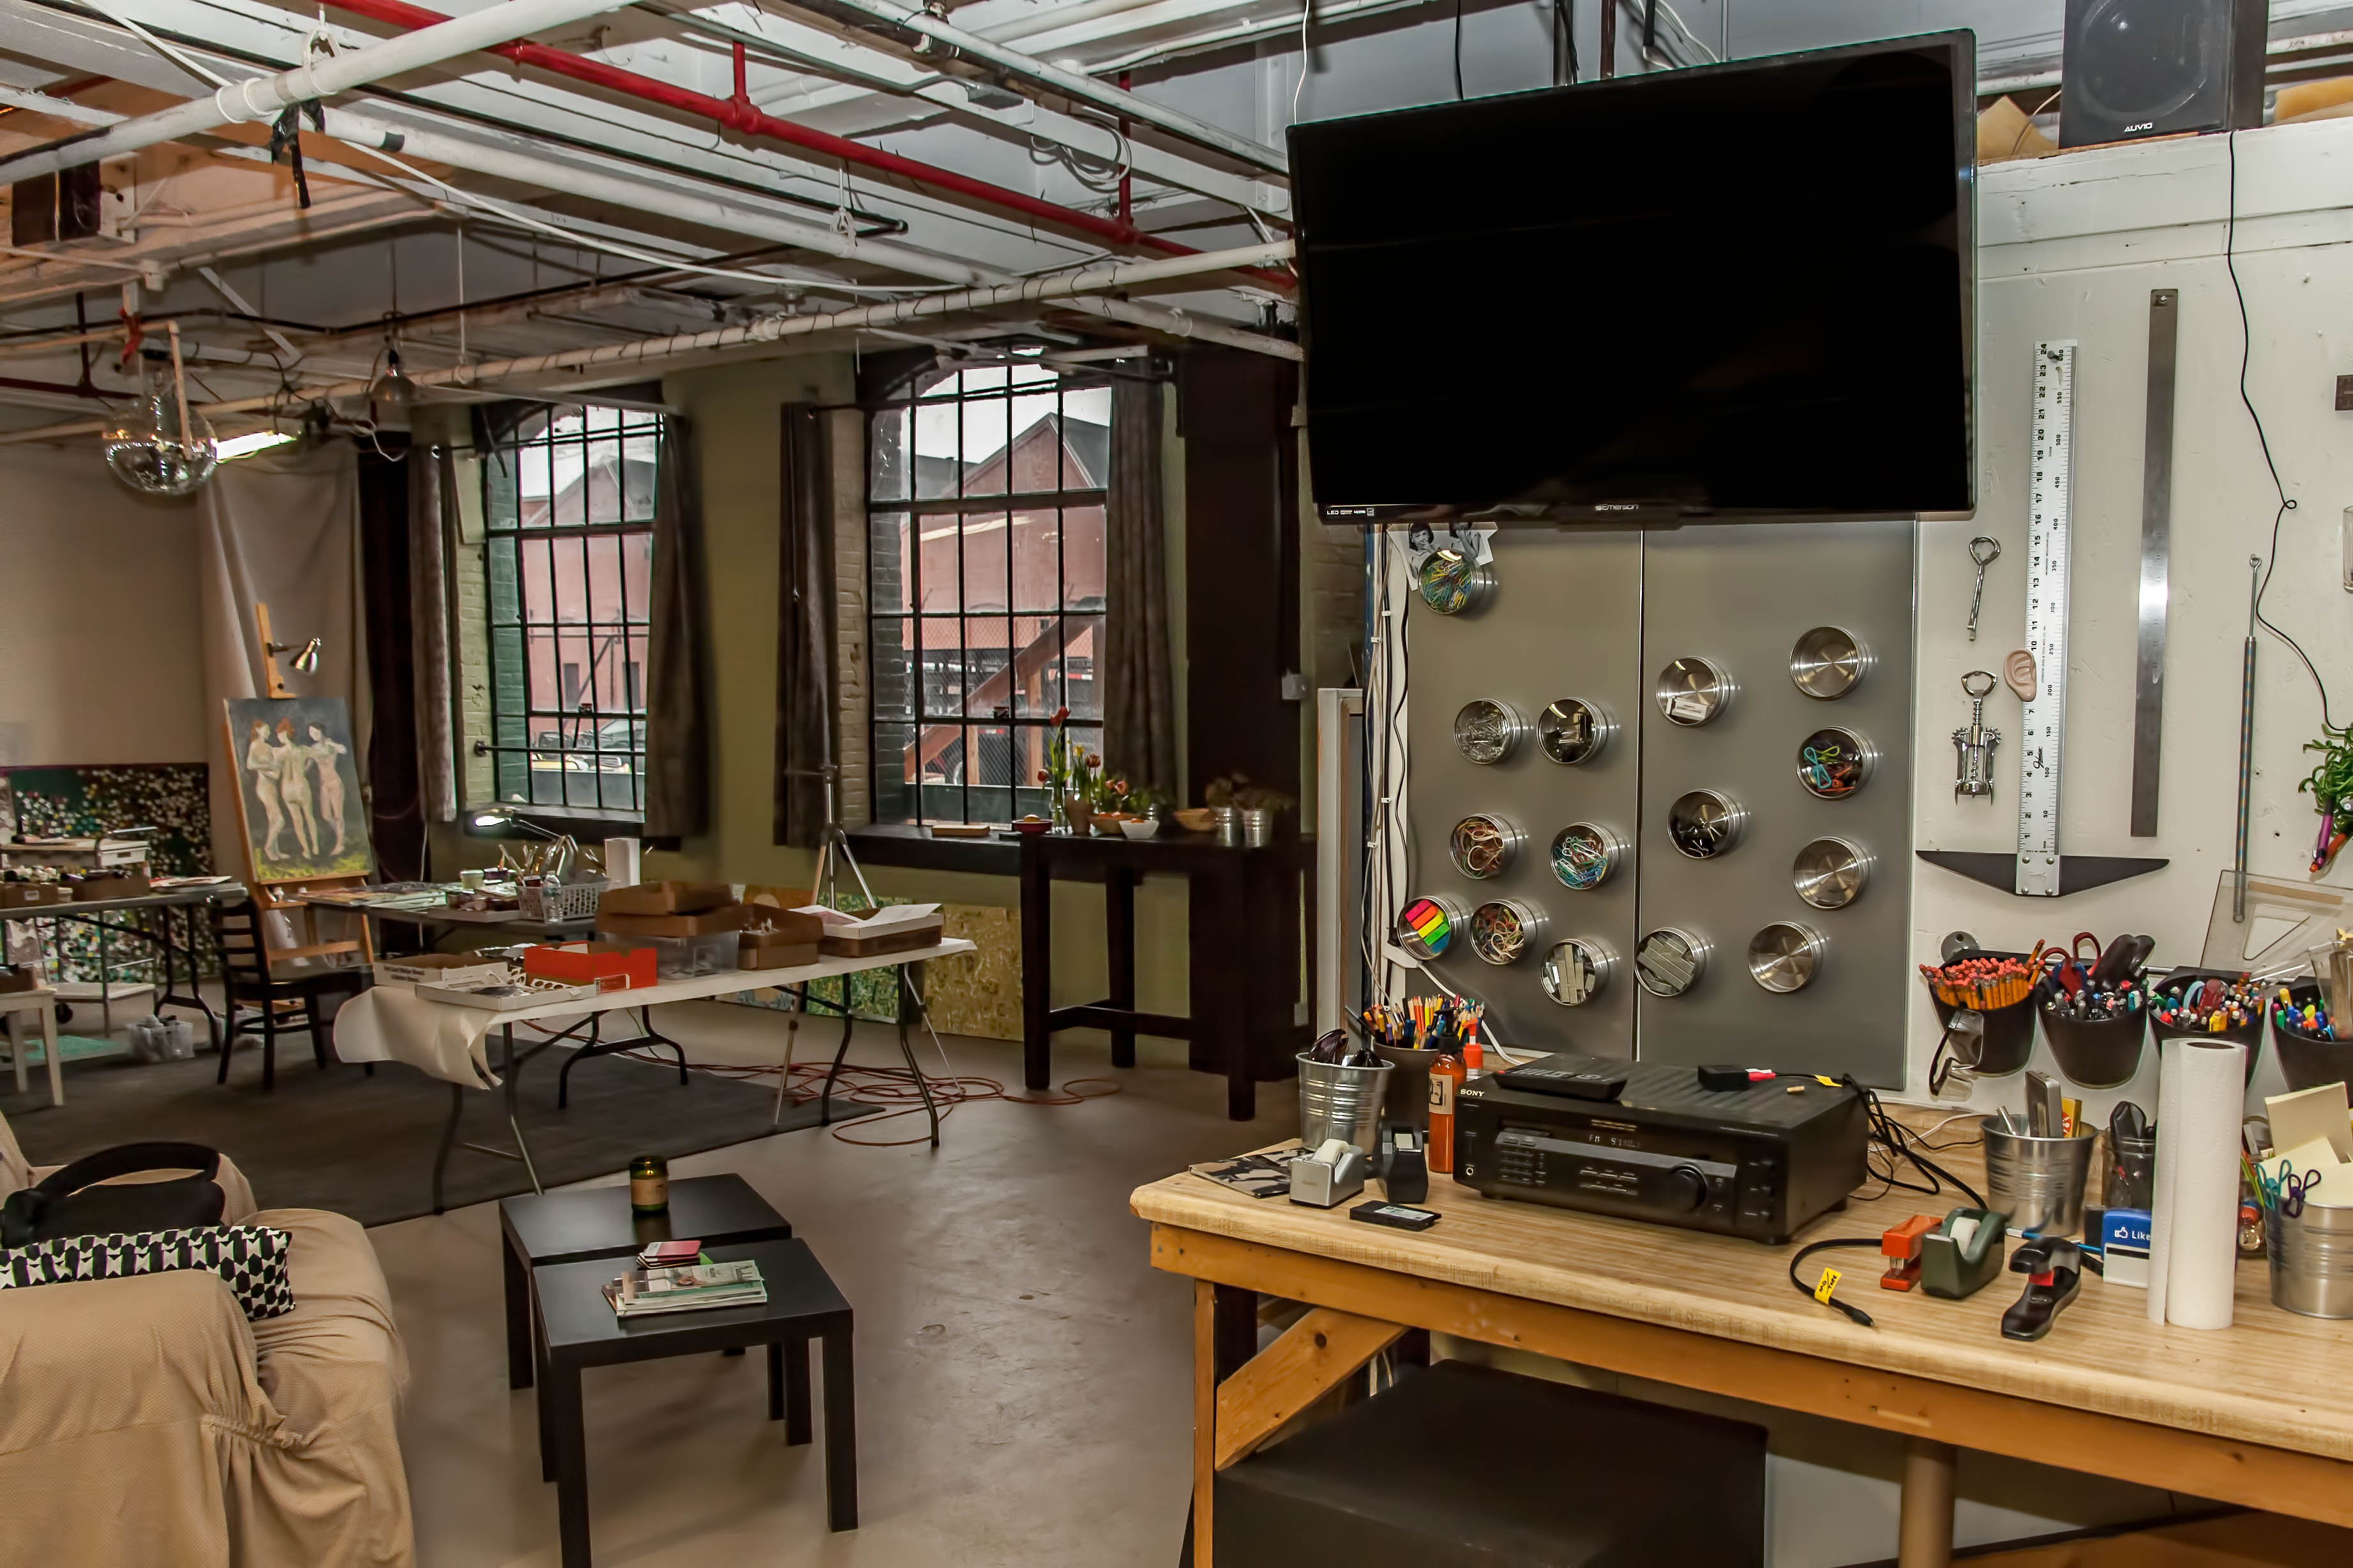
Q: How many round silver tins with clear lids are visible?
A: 15